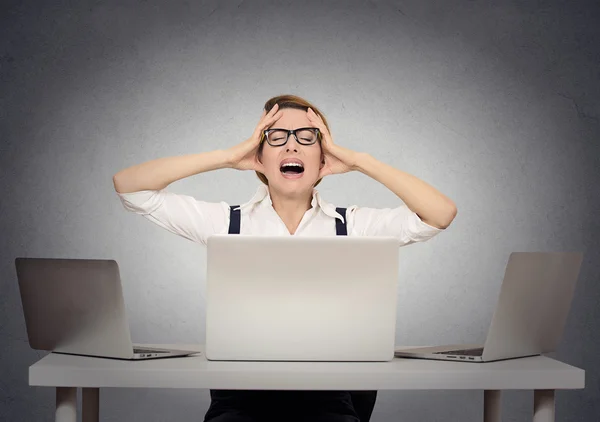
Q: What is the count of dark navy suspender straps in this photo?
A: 2